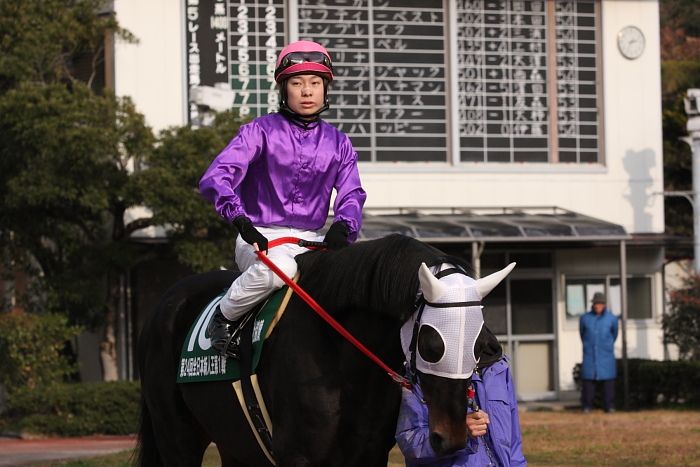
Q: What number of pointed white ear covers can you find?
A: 2